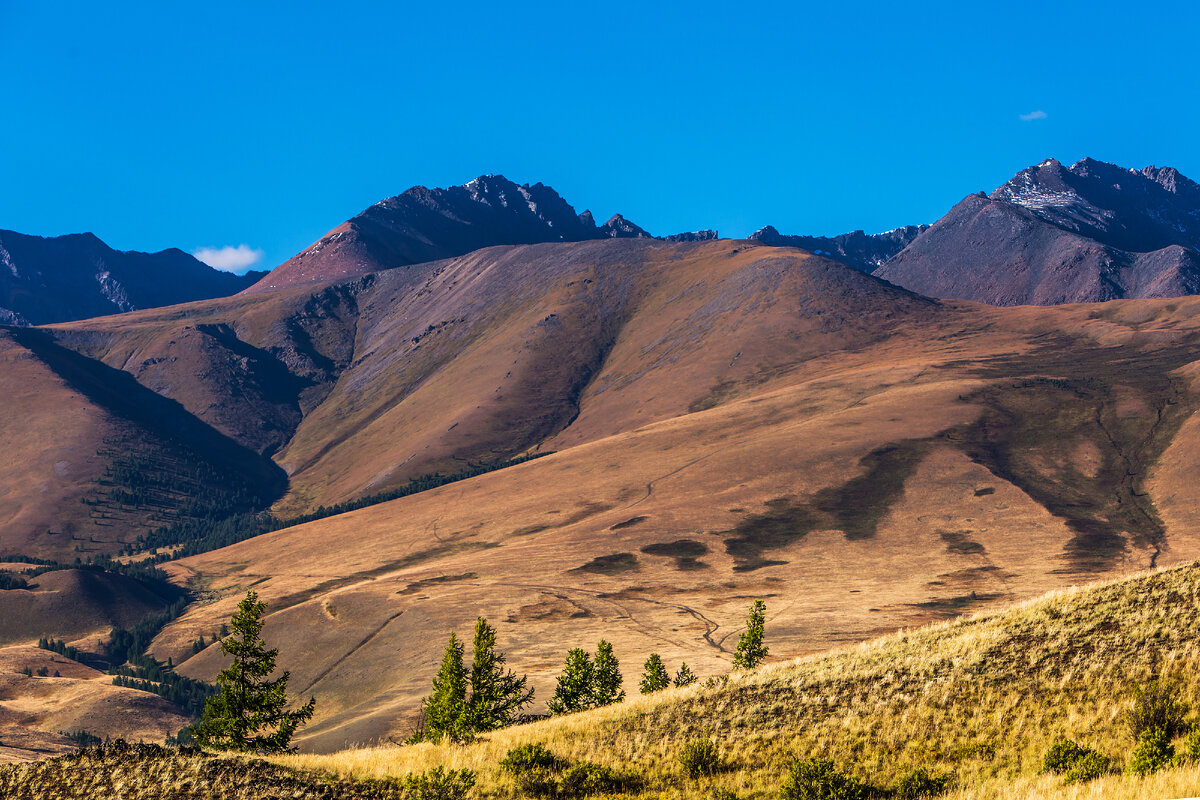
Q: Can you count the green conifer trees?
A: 8